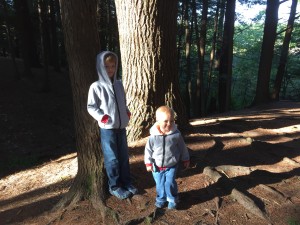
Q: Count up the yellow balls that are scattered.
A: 0